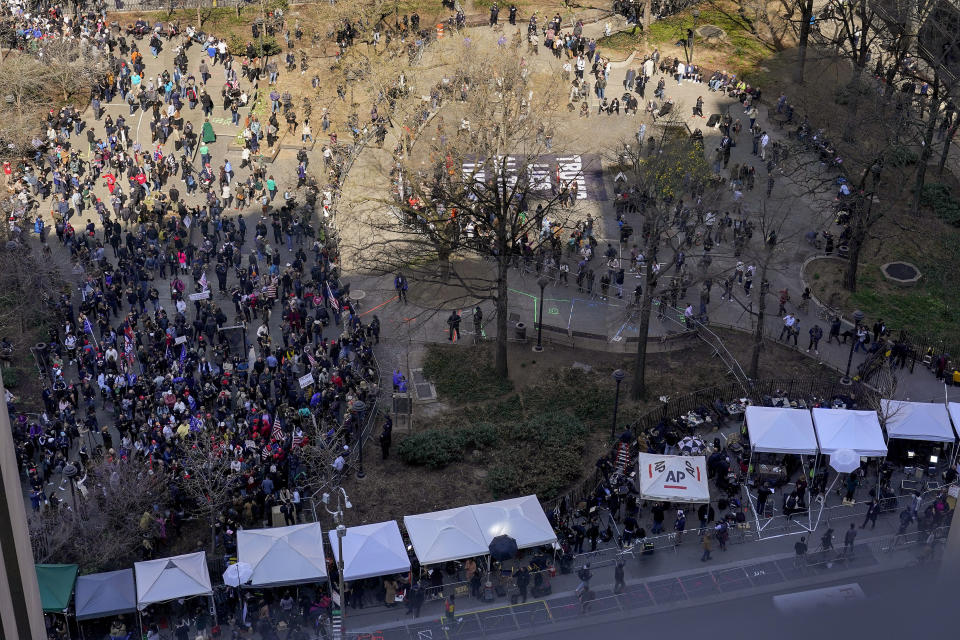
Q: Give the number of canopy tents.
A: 12